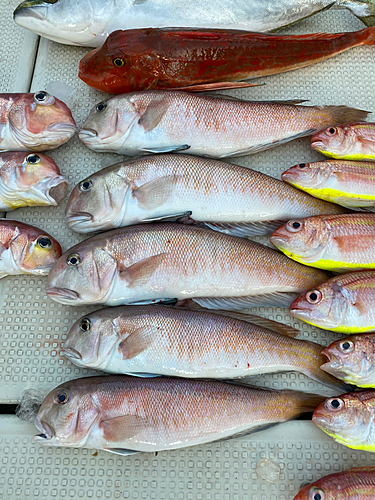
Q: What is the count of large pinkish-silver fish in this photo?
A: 5